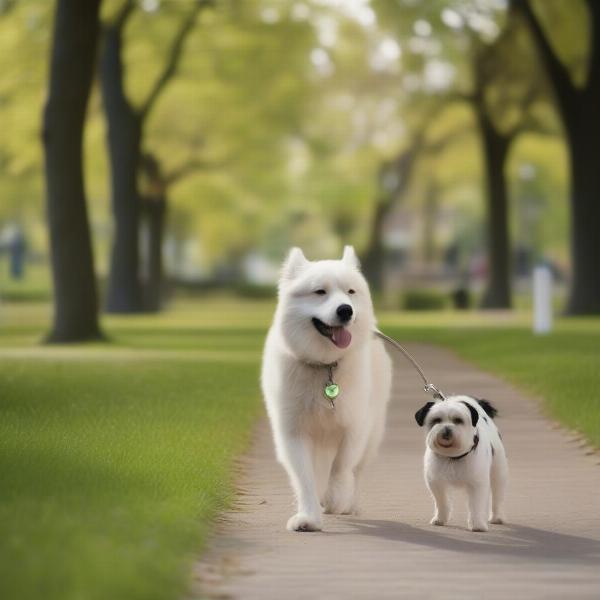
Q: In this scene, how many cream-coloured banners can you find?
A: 0